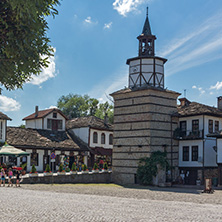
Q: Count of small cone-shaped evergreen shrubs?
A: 7